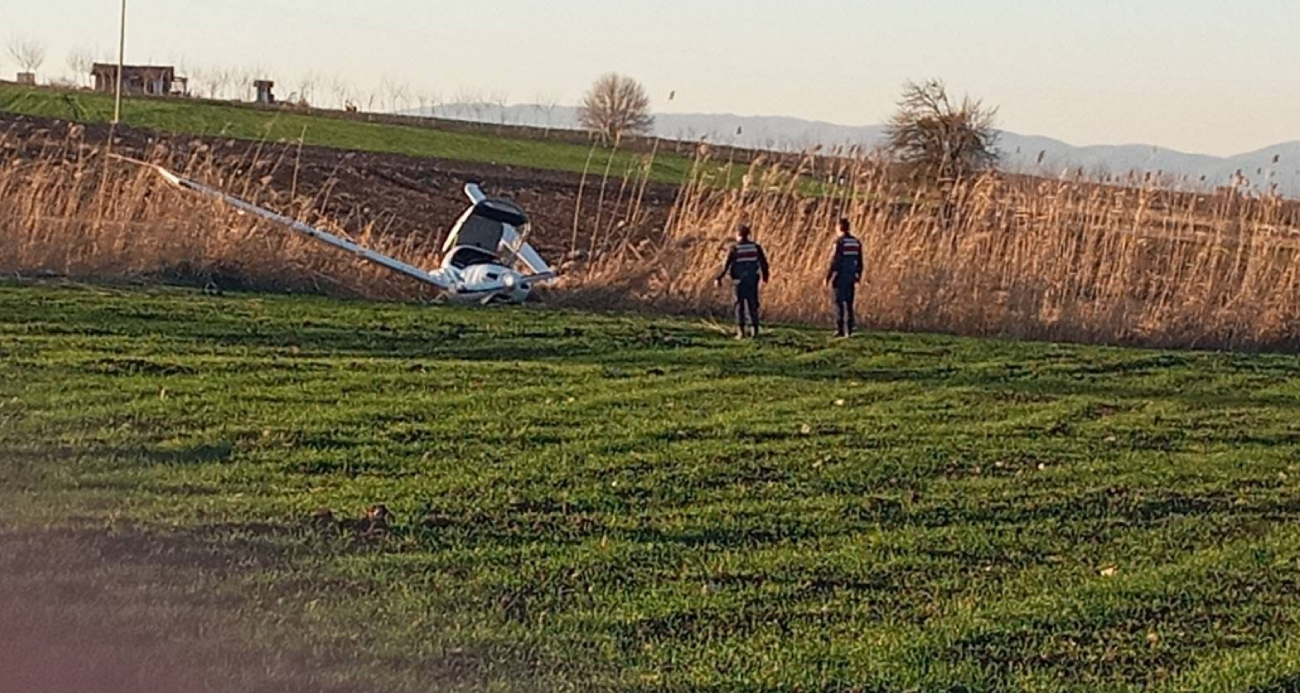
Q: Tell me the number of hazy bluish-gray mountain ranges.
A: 1